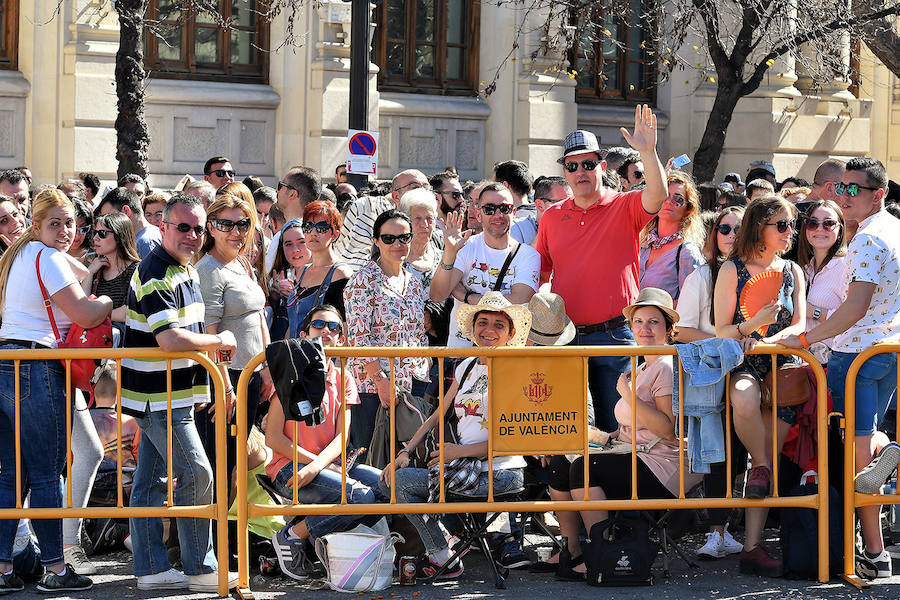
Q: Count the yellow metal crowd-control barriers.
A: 3